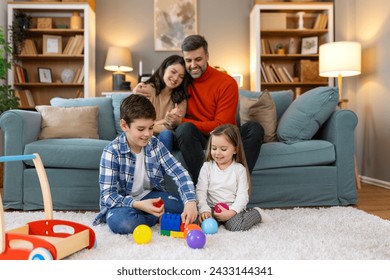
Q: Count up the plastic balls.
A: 5